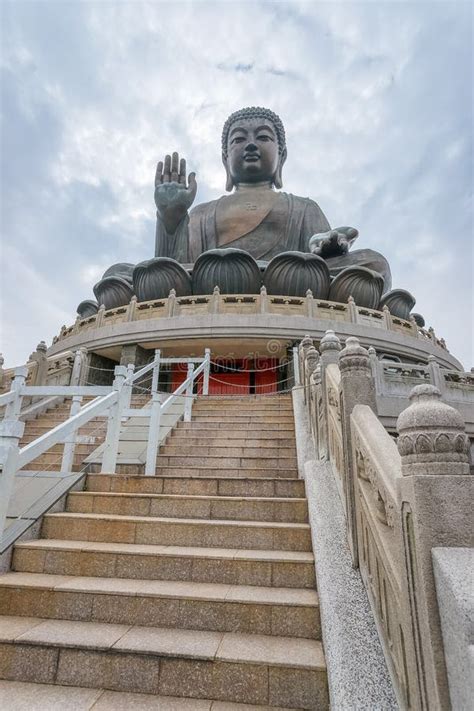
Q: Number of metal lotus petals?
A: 8